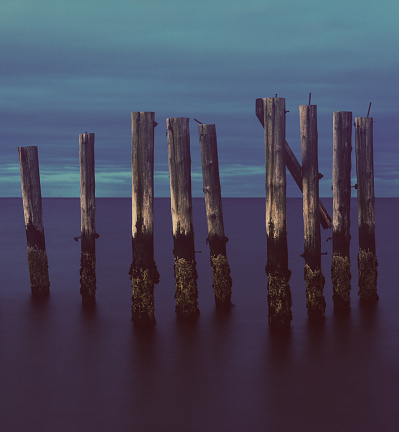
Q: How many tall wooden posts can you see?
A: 9